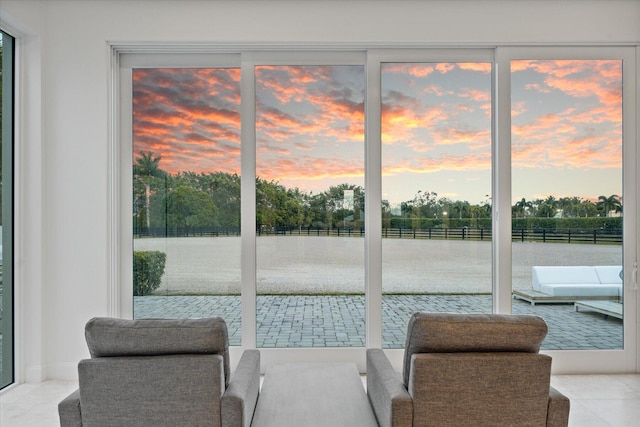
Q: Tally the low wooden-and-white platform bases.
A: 2